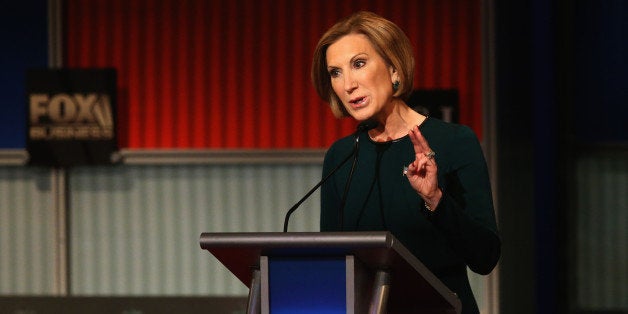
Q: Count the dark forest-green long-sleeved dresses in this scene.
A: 1